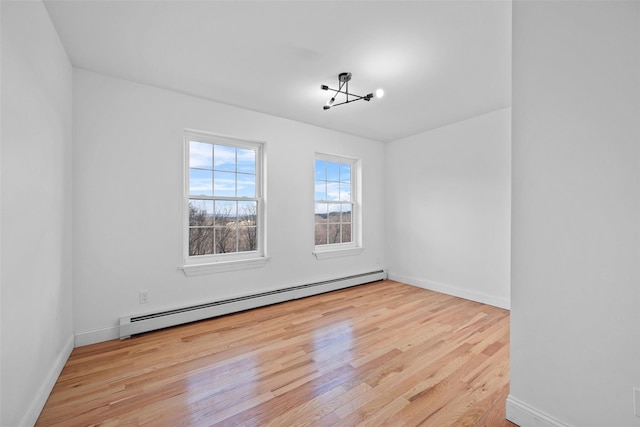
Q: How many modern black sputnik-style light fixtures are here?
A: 1